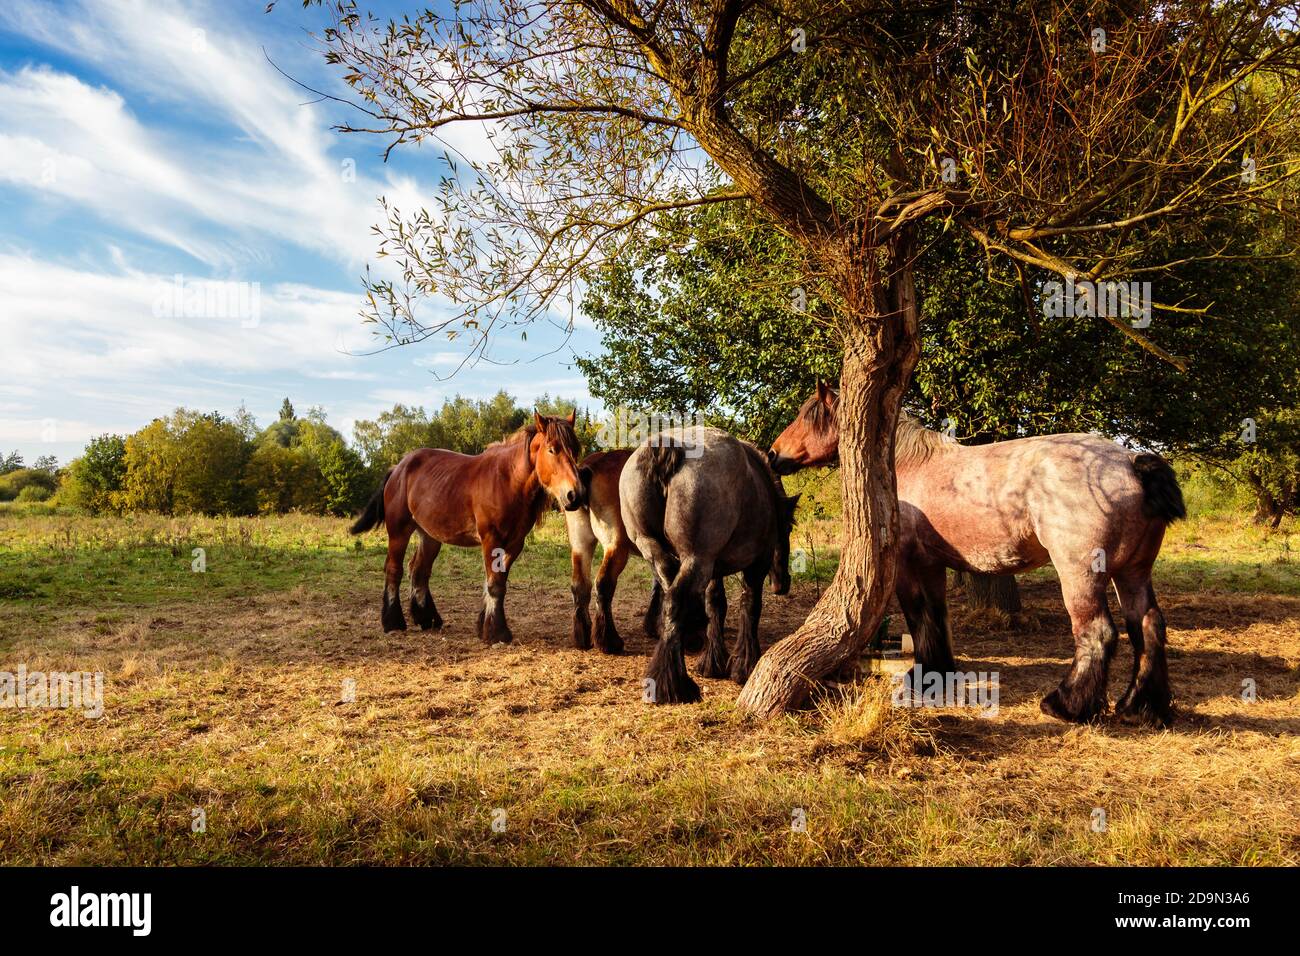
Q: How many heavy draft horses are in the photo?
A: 4